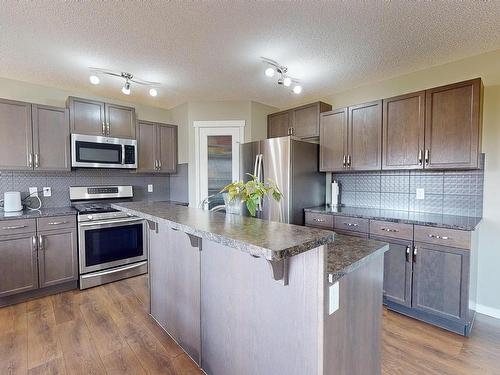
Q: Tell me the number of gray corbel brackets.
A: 3